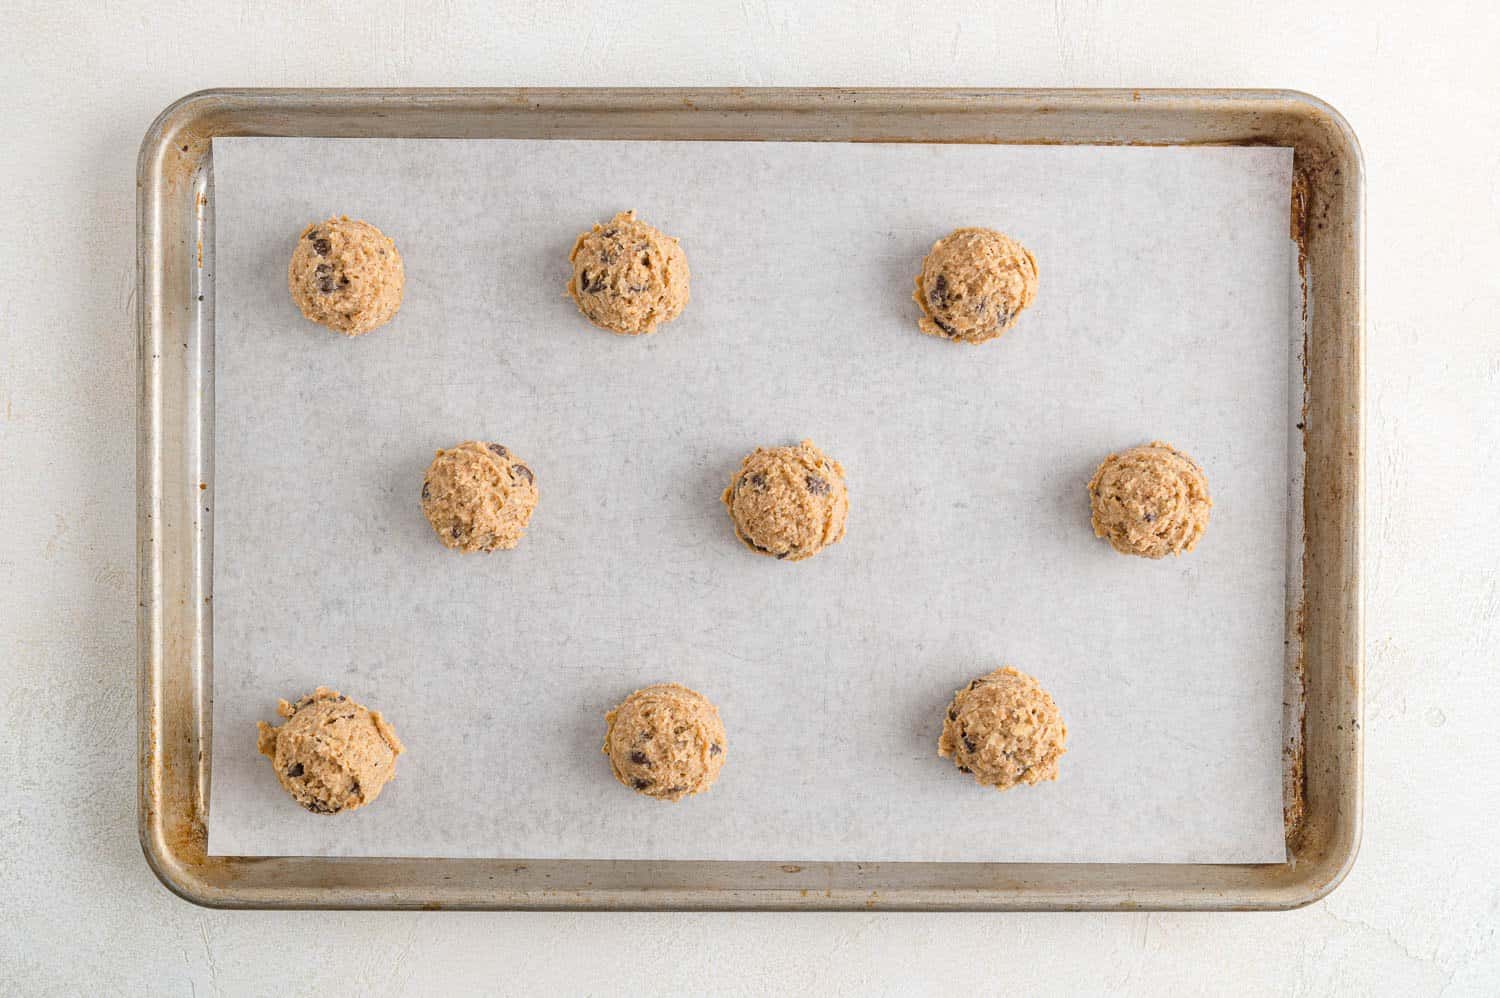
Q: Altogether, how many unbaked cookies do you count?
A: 9